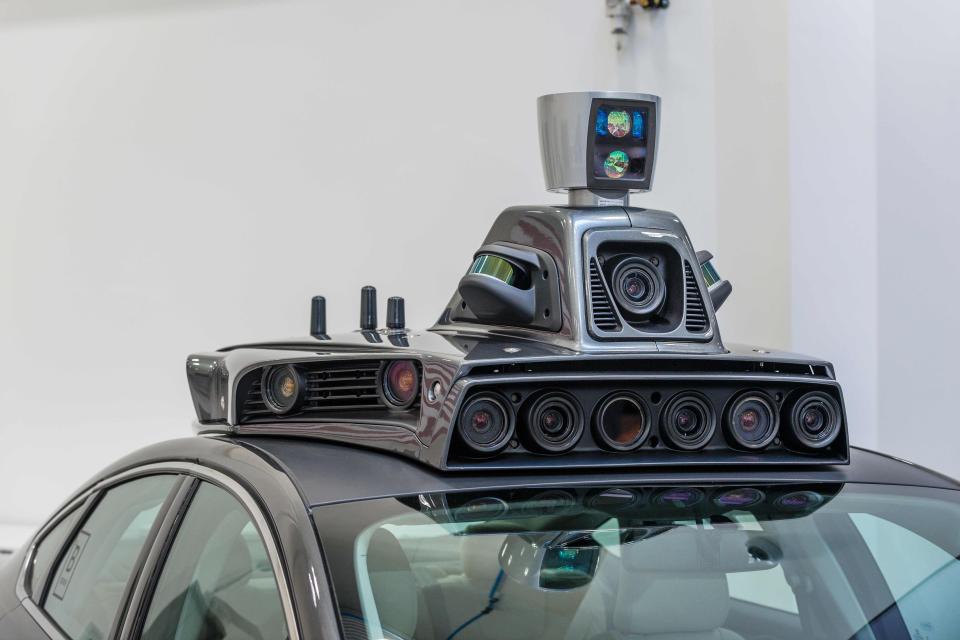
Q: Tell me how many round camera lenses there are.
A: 9